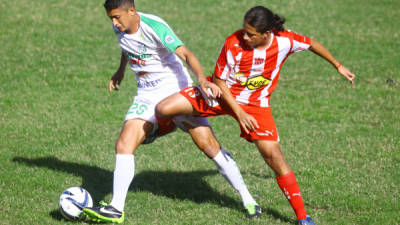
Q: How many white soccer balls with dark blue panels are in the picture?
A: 1